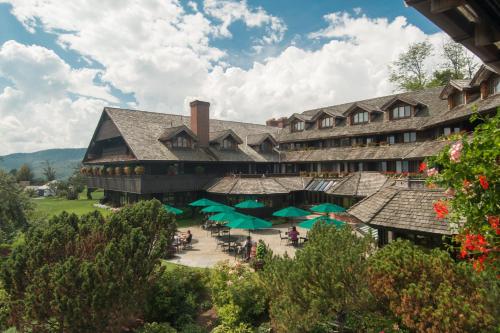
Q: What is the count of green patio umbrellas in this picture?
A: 9